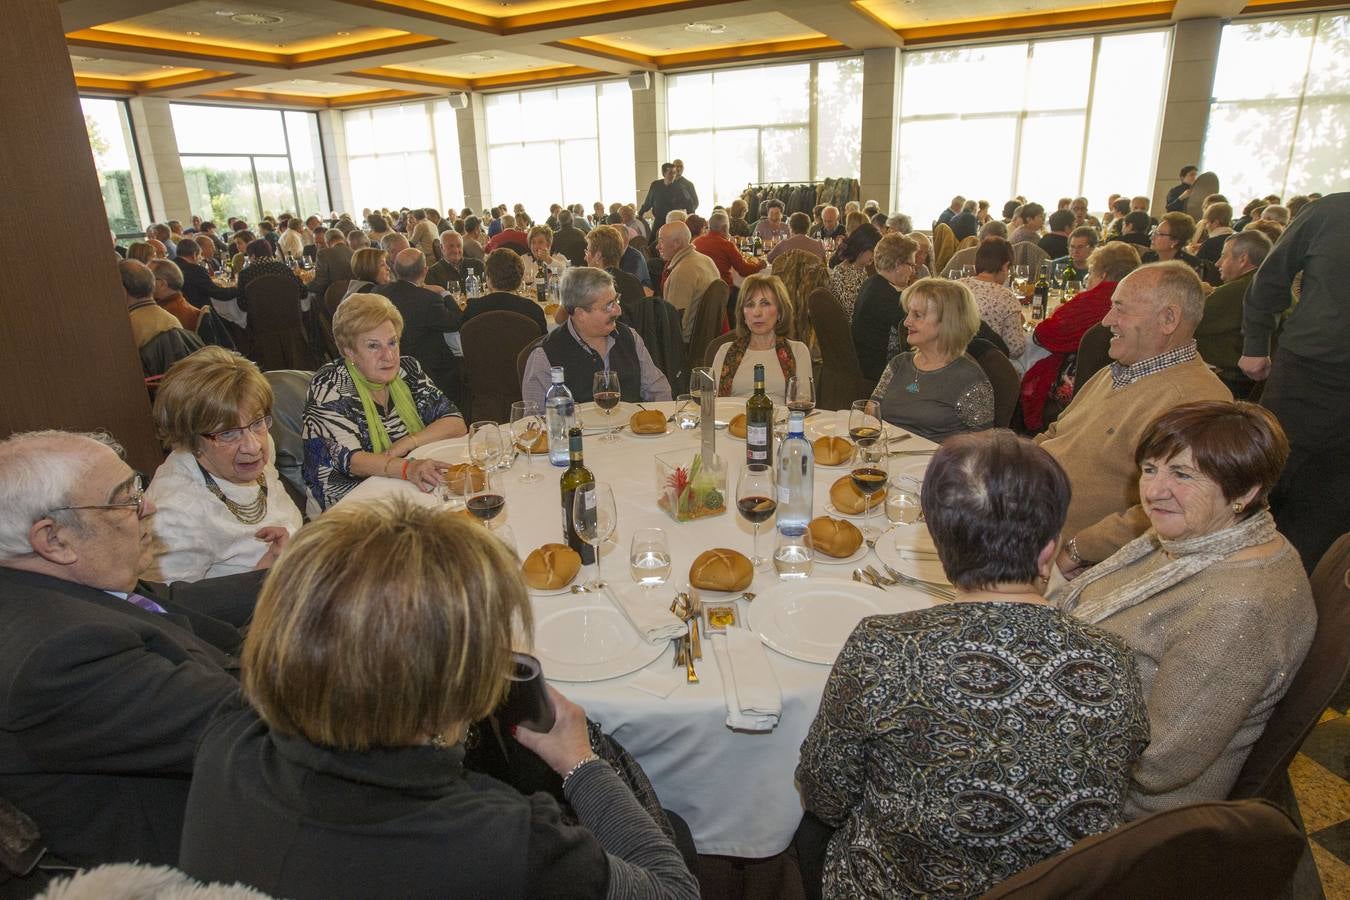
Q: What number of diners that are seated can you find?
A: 10